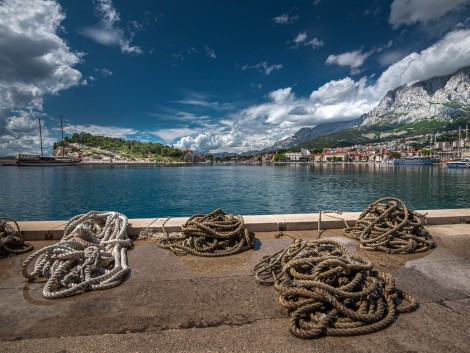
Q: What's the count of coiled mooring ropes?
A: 5